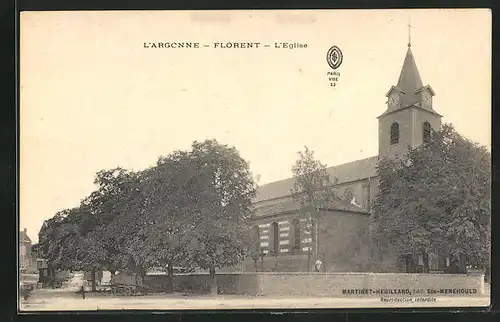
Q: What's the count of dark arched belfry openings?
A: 2